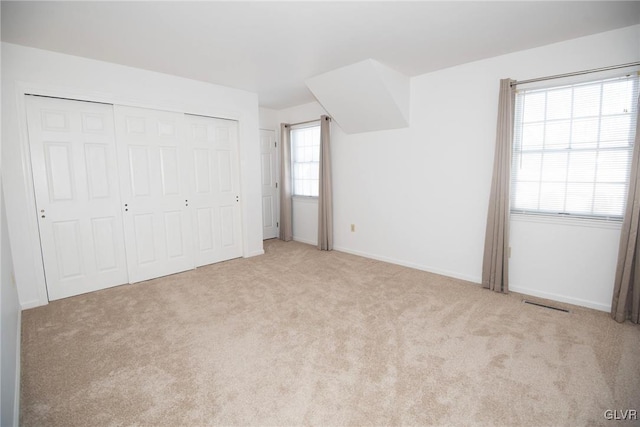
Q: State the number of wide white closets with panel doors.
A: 1